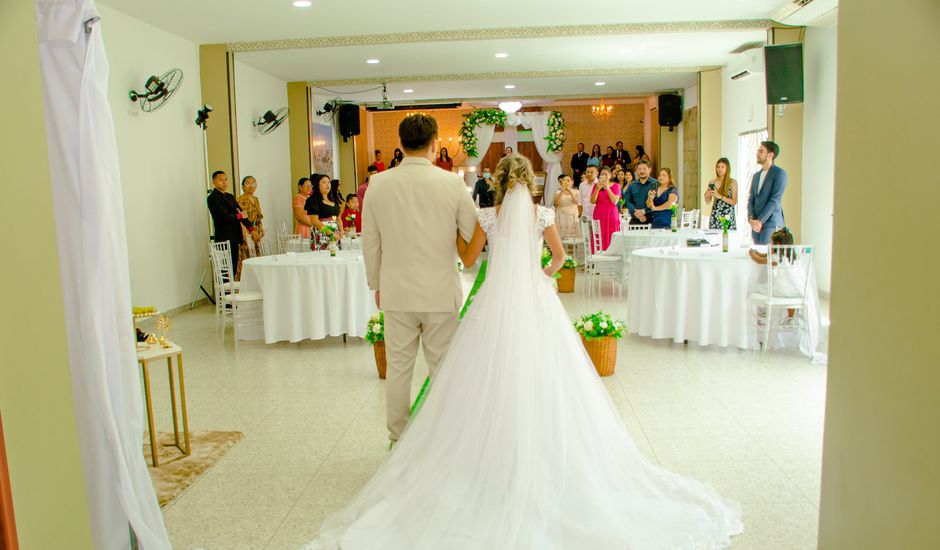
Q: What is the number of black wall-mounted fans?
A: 3